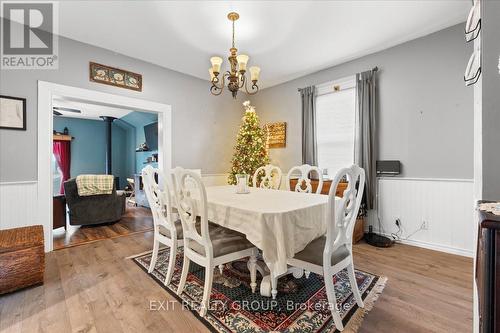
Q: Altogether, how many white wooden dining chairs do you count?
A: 5